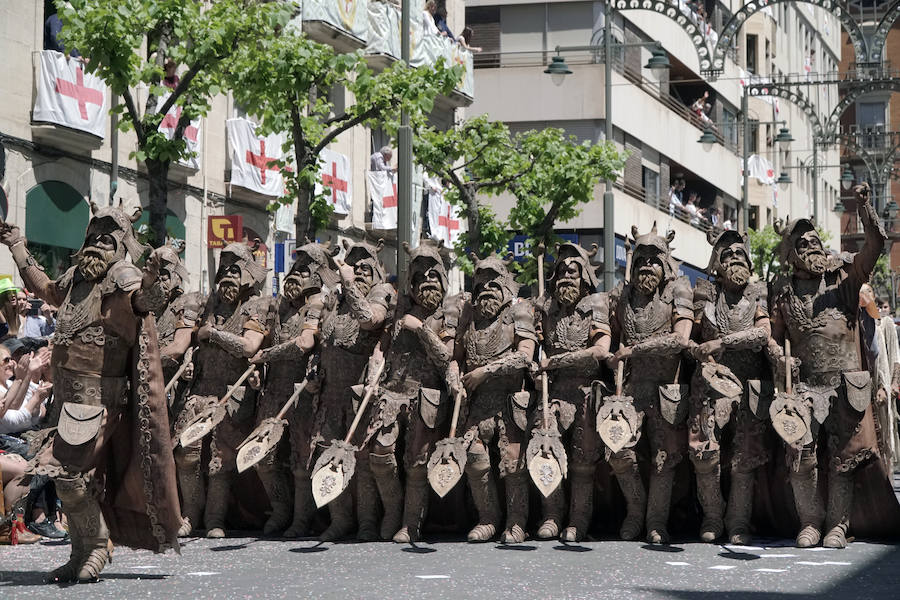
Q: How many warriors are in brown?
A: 11